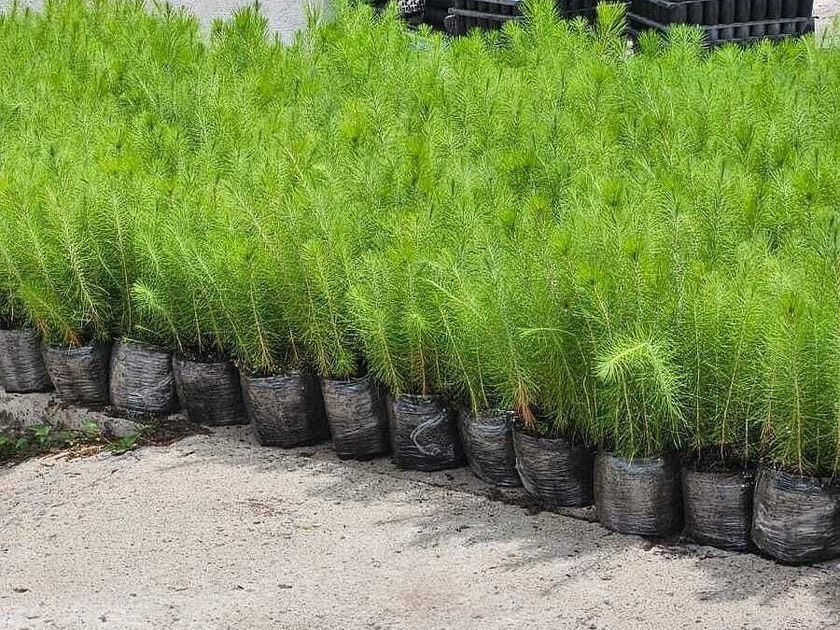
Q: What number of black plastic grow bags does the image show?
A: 12